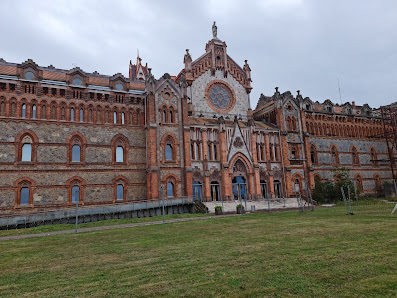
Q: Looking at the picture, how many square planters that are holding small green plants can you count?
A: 2